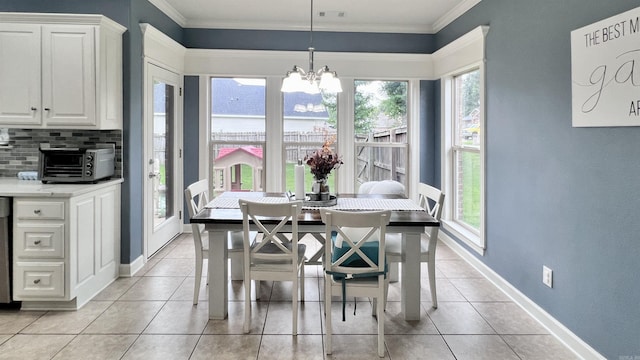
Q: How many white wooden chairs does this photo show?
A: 4